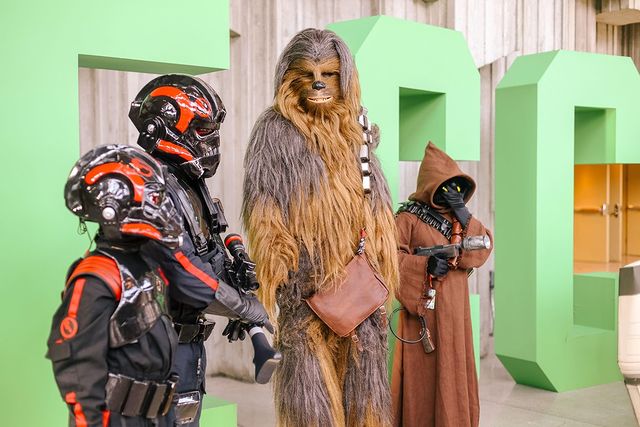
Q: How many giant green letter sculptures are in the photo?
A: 3